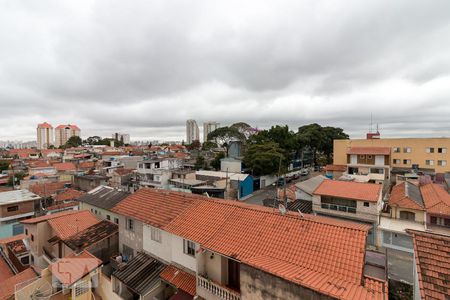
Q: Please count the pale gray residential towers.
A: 2